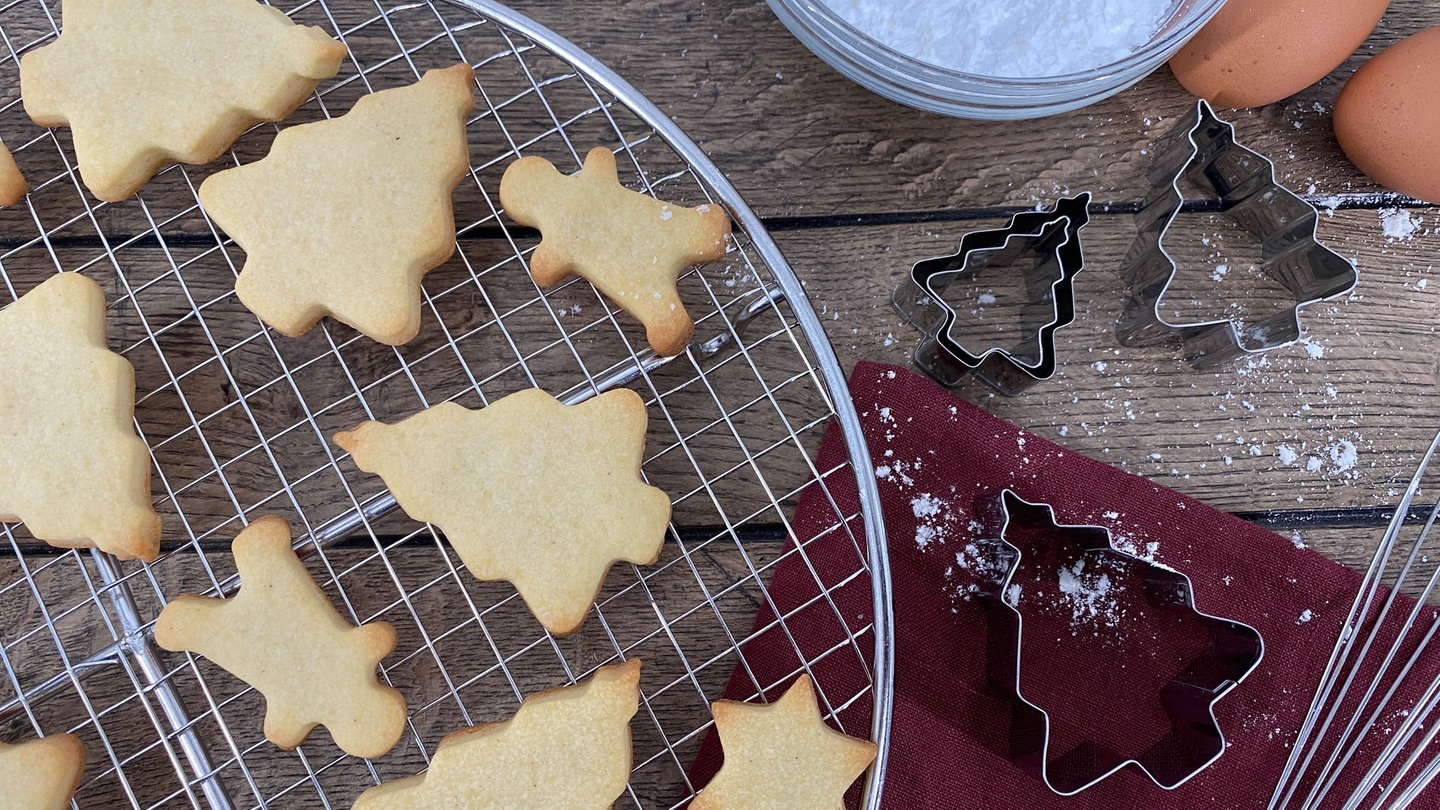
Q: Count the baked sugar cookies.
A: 10